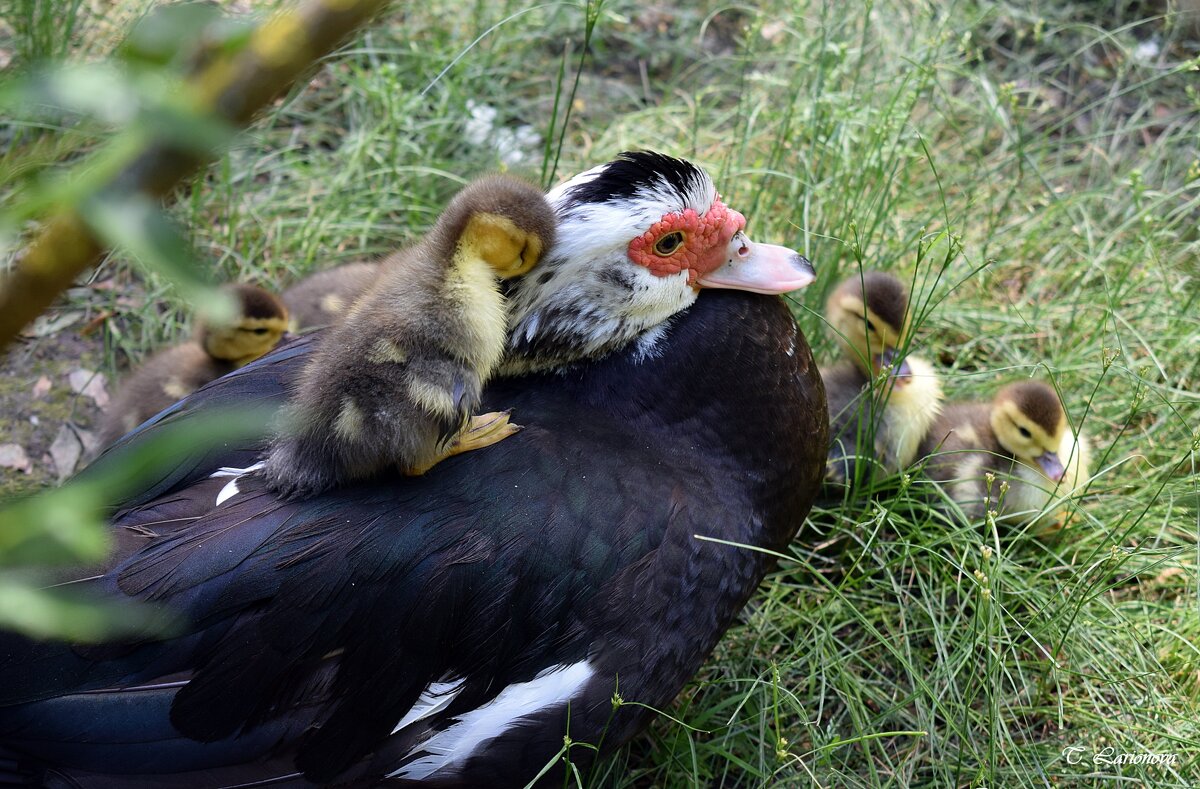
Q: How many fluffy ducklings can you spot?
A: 5